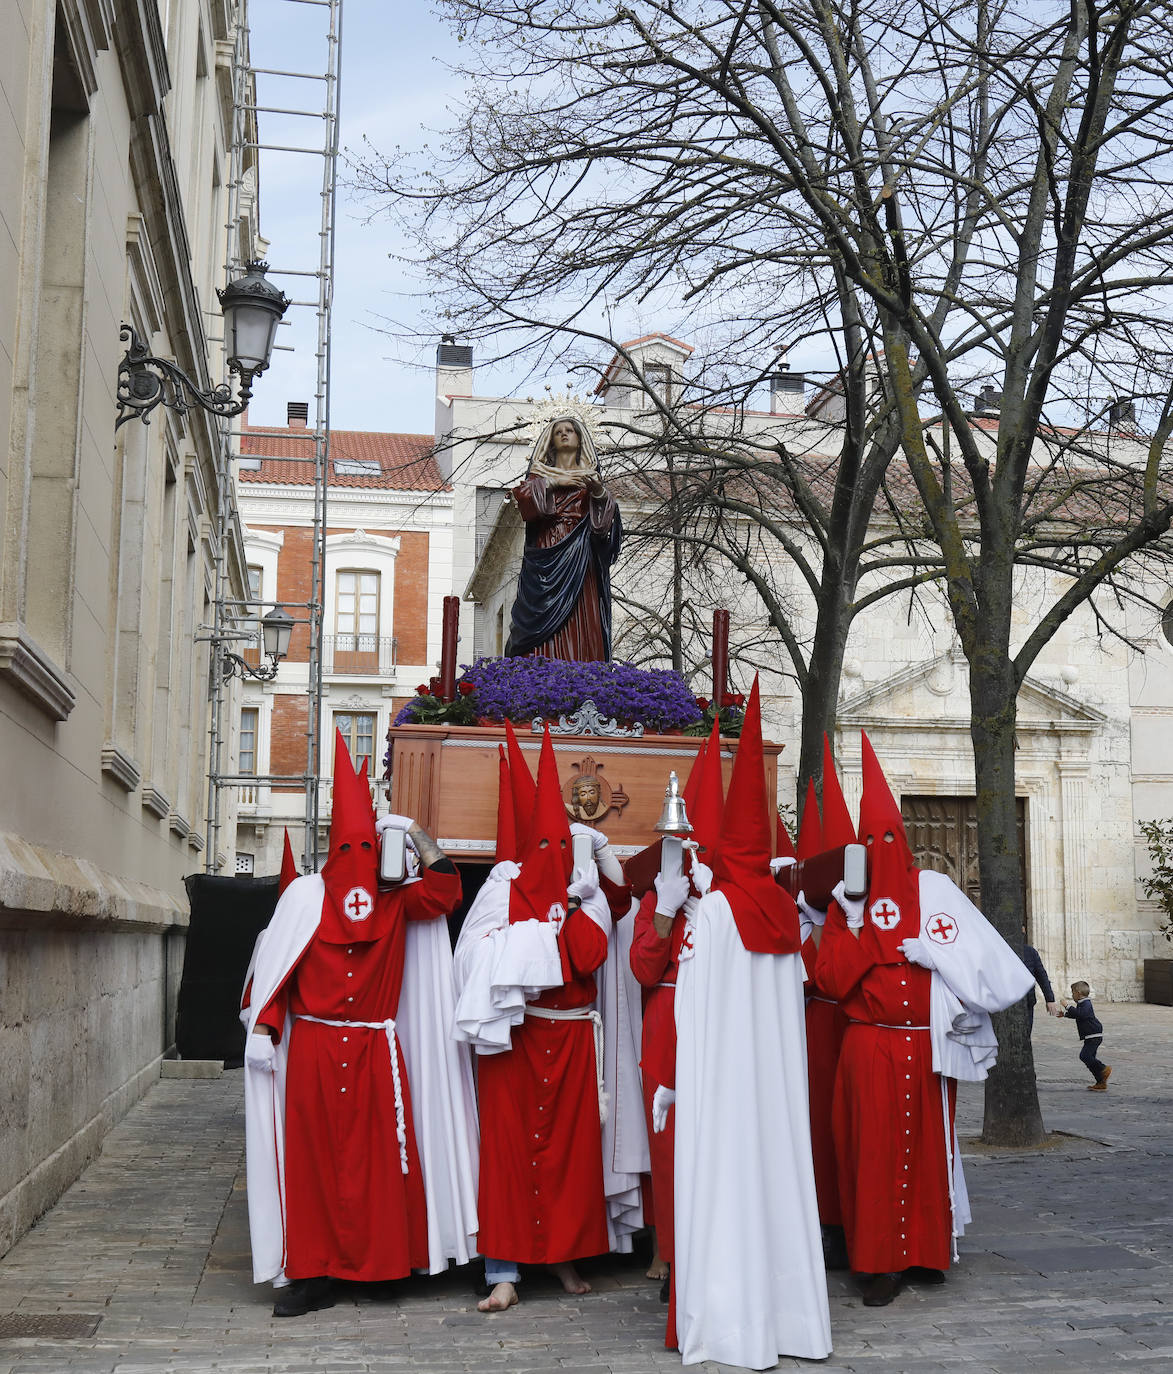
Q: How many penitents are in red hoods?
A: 13